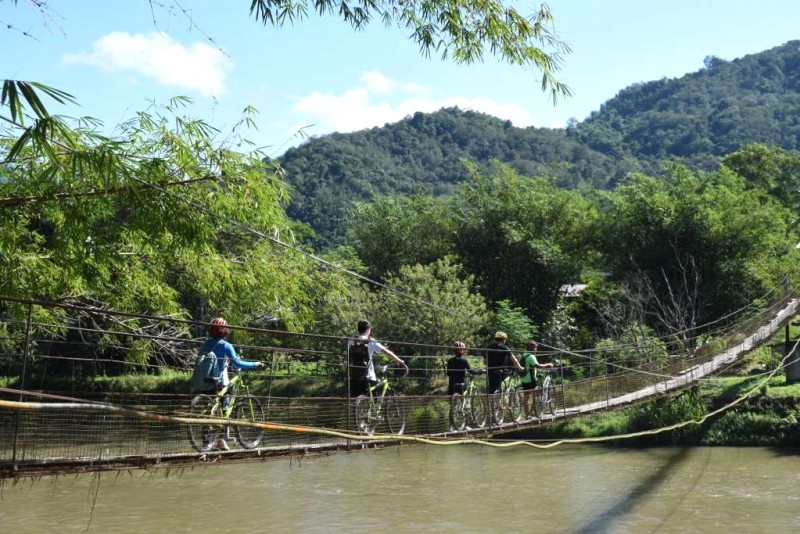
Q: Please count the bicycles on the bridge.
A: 5